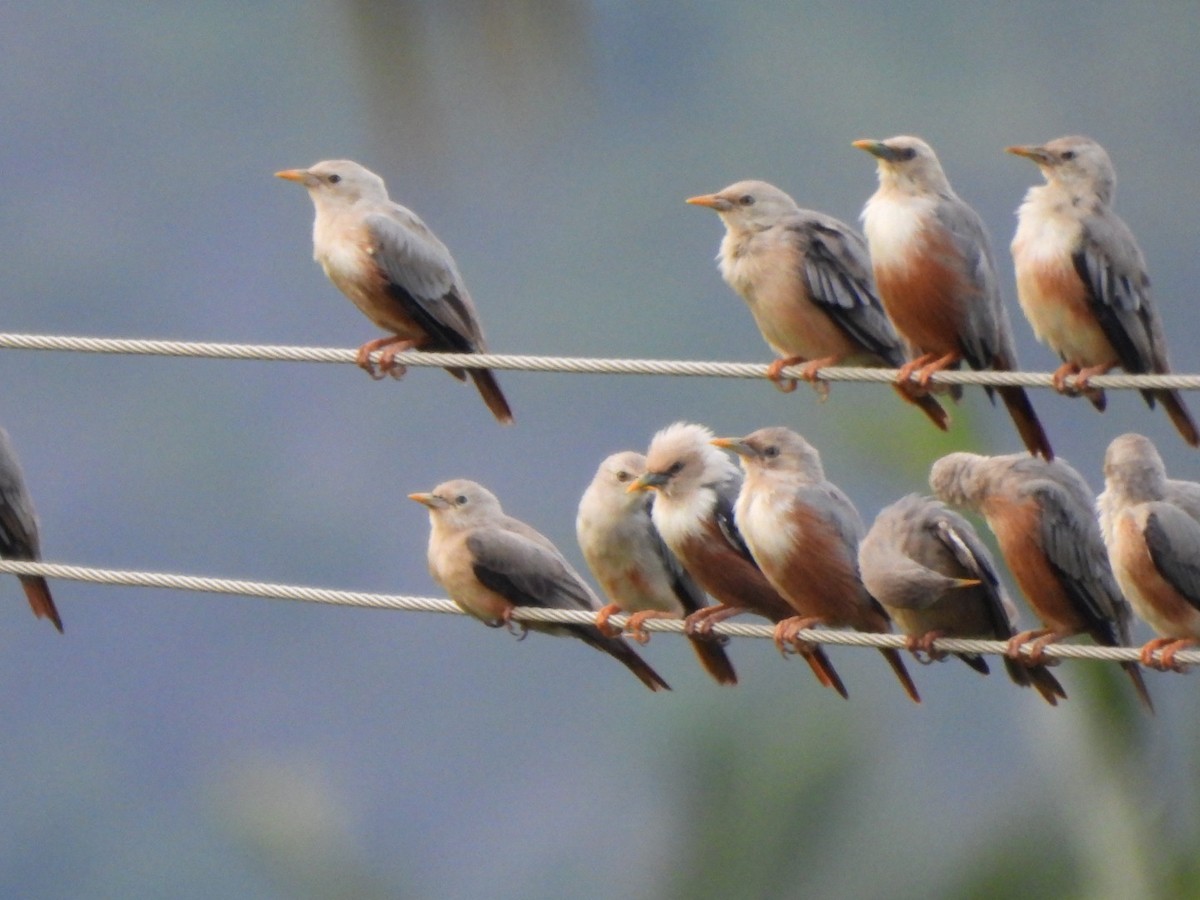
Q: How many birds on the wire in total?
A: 12